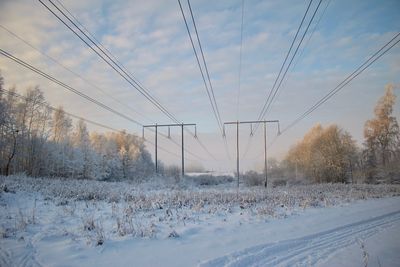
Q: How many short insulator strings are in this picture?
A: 6